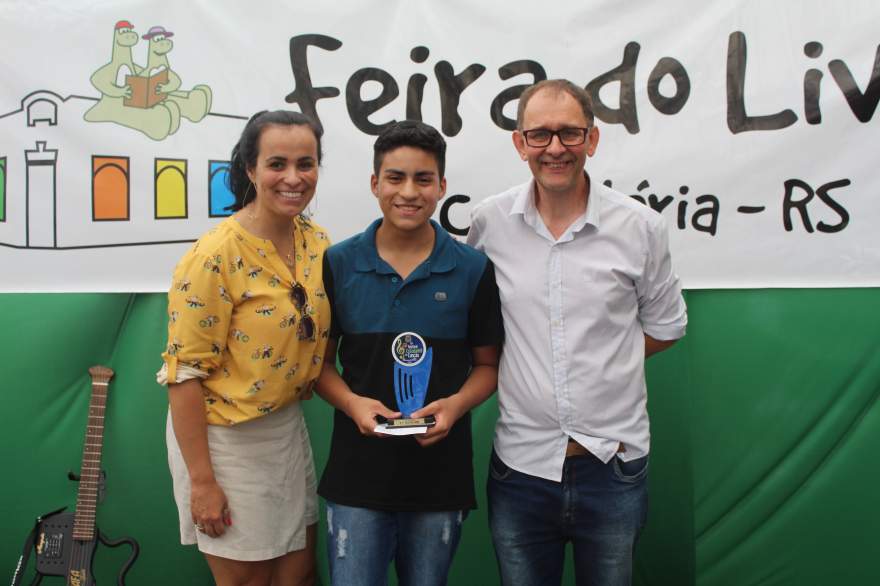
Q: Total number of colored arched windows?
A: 4